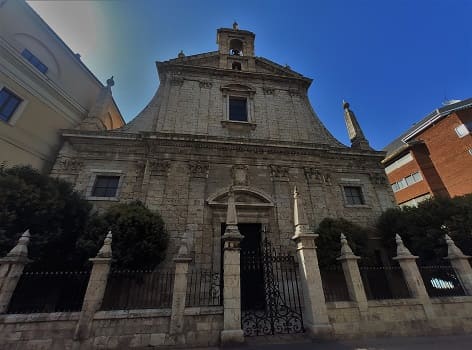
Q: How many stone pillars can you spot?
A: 8